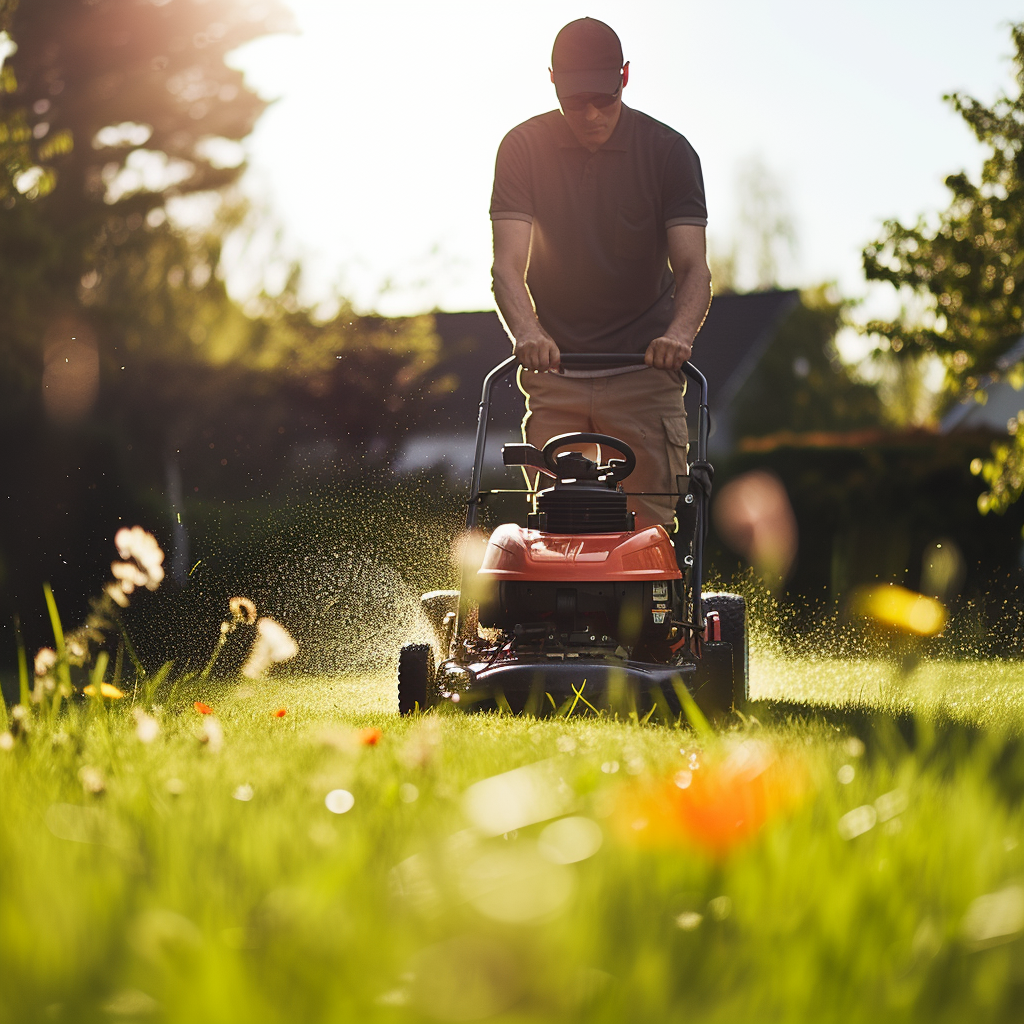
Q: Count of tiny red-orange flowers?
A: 3